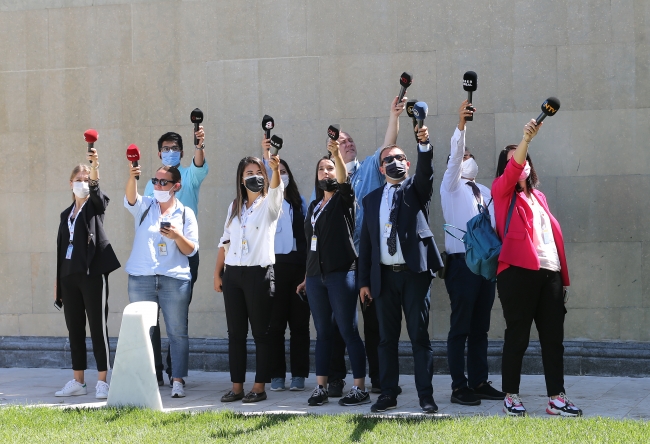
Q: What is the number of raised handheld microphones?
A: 11